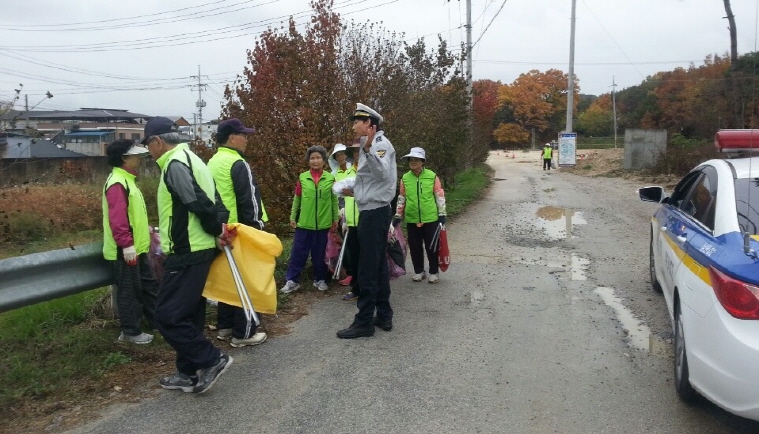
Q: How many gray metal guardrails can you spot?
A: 1